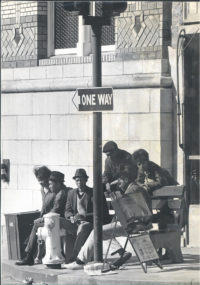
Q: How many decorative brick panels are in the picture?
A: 2